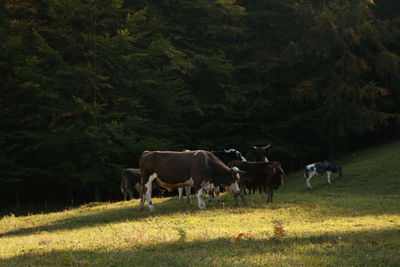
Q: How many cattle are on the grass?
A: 6